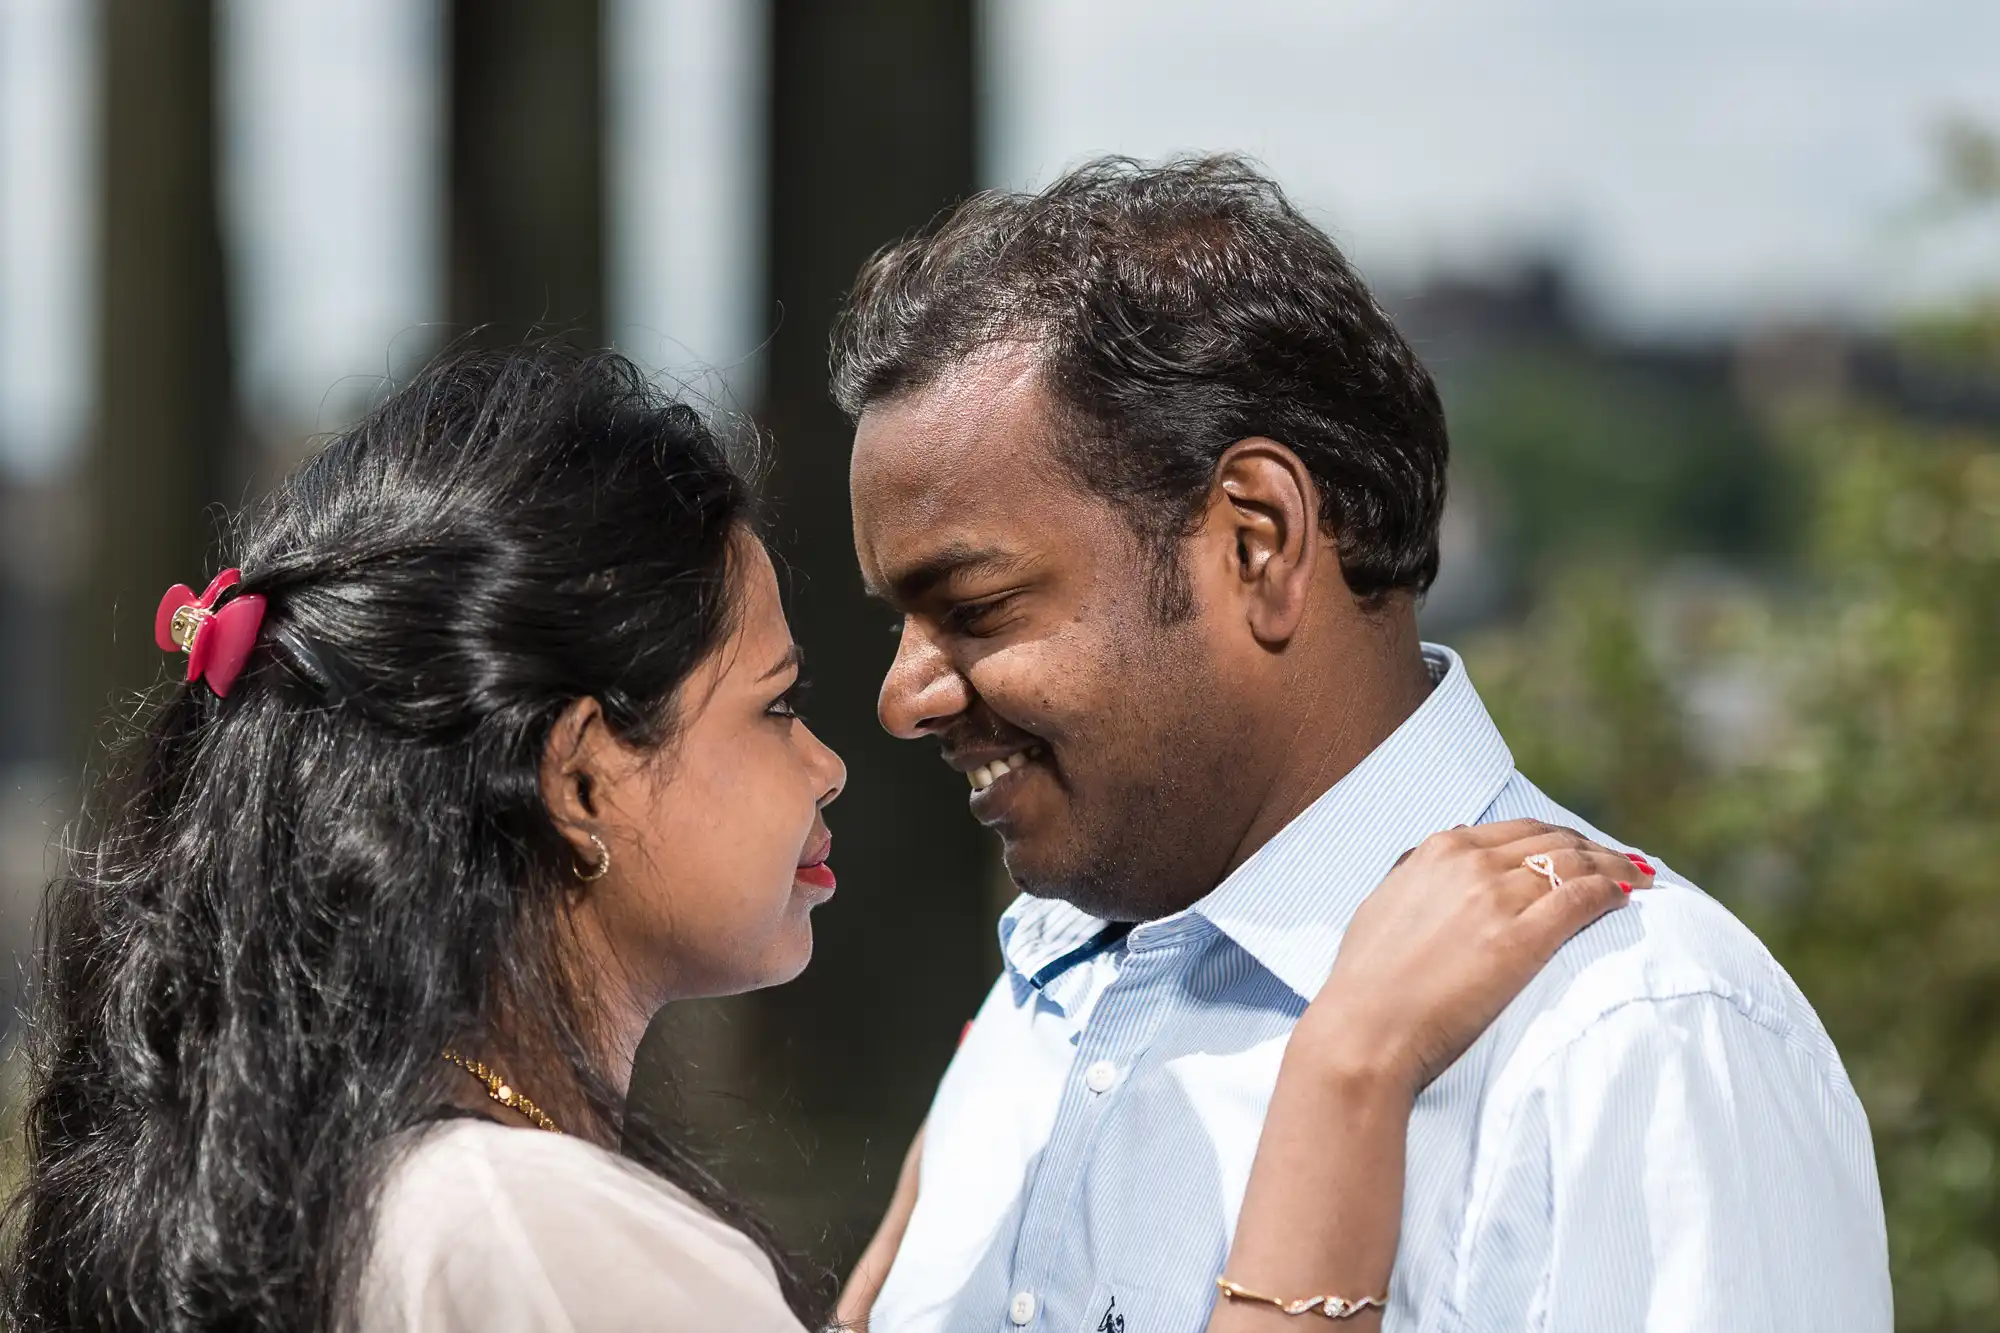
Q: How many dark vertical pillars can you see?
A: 3